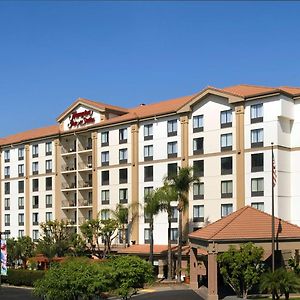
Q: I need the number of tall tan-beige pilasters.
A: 6